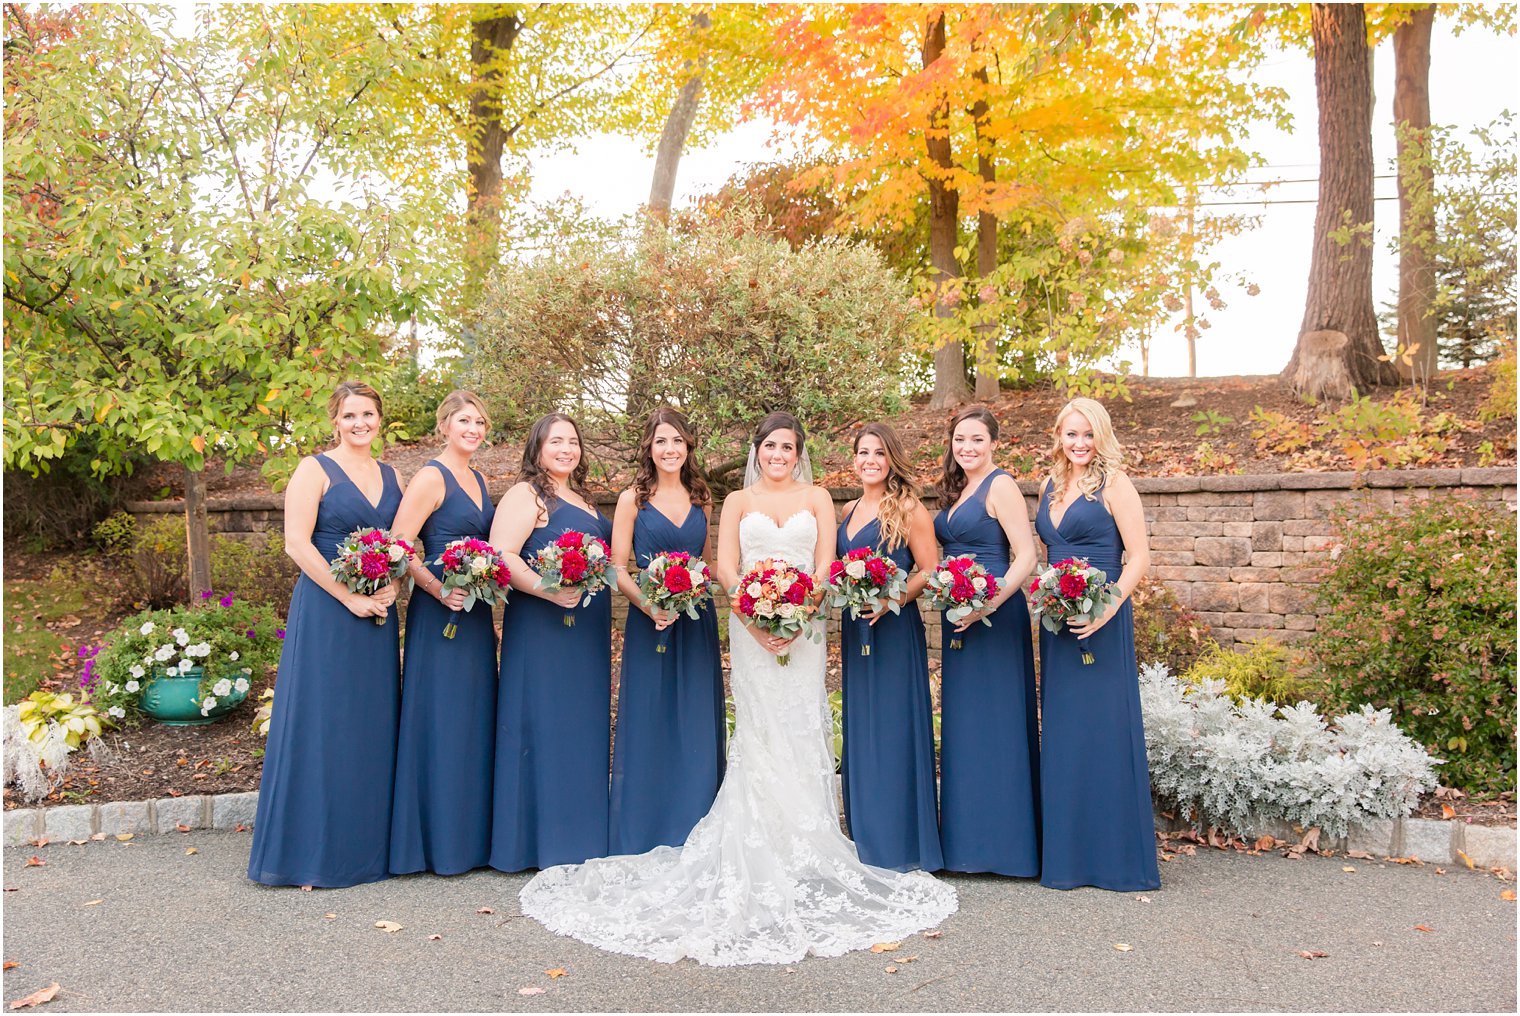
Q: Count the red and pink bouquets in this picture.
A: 8